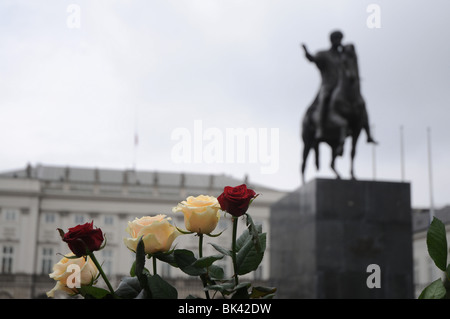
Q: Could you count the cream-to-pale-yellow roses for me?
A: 3